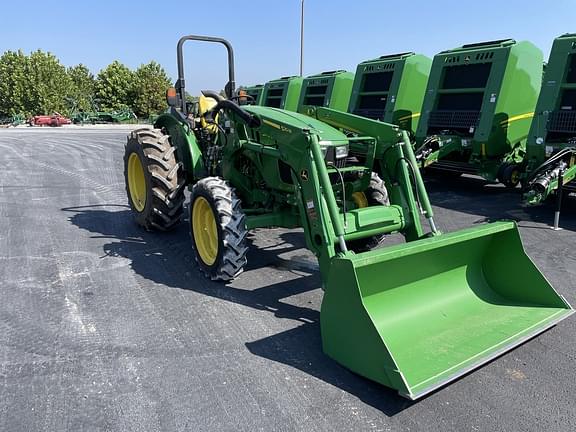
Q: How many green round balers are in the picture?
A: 6